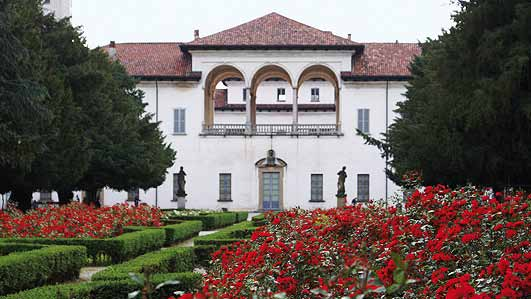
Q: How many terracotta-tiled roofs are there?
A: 3